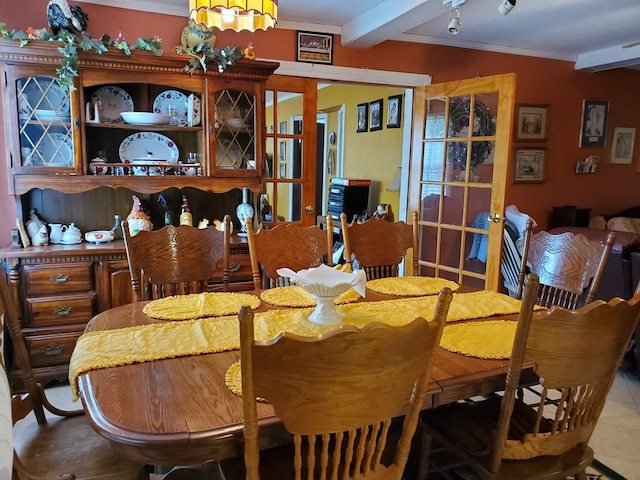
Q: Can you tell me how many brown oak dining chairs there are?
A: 7